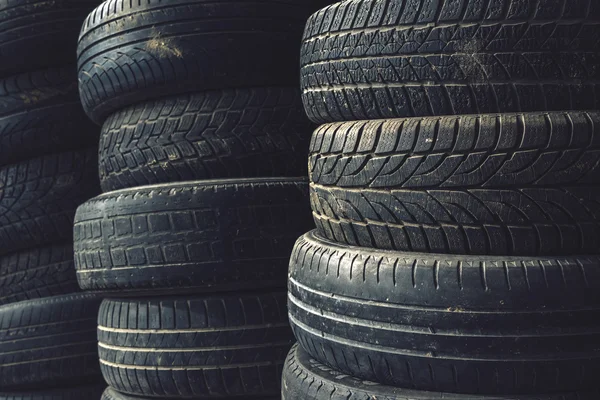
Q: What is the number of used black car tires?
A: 15